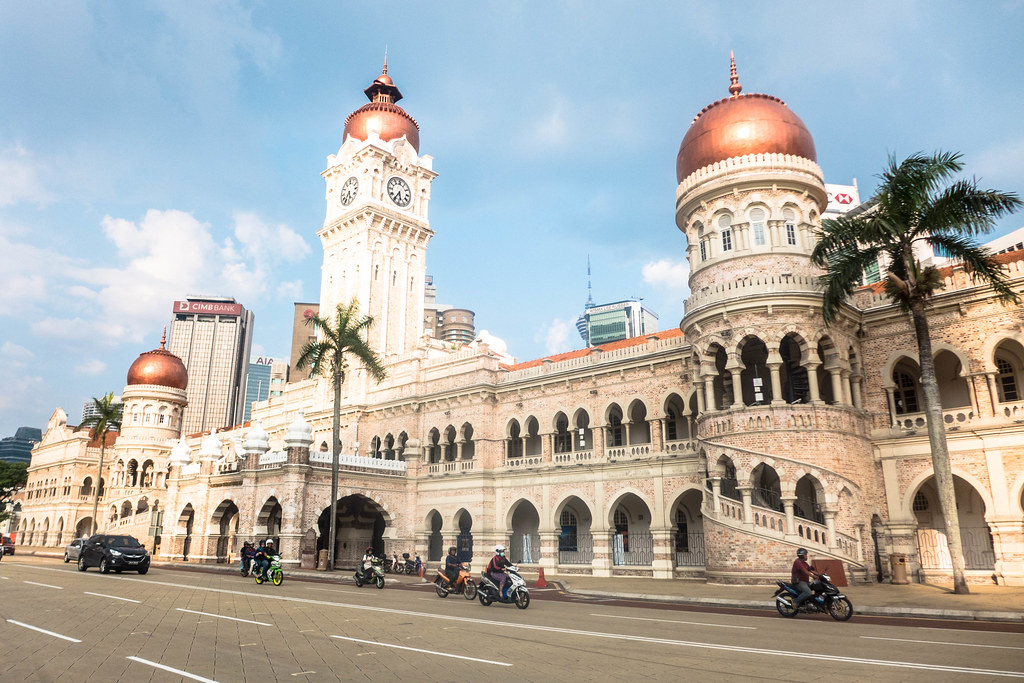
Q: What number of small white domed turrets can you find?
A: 4